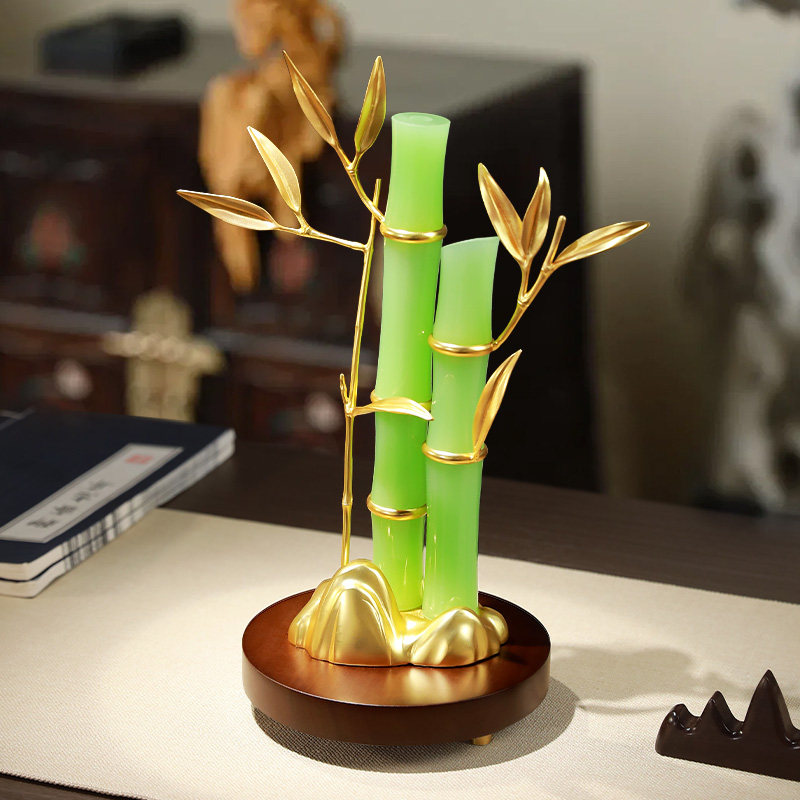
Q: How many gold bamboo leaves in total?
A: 9